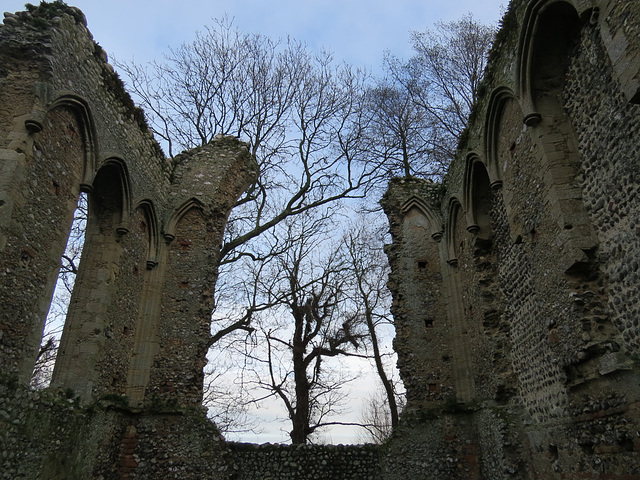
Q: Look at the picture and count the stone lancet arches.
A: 9